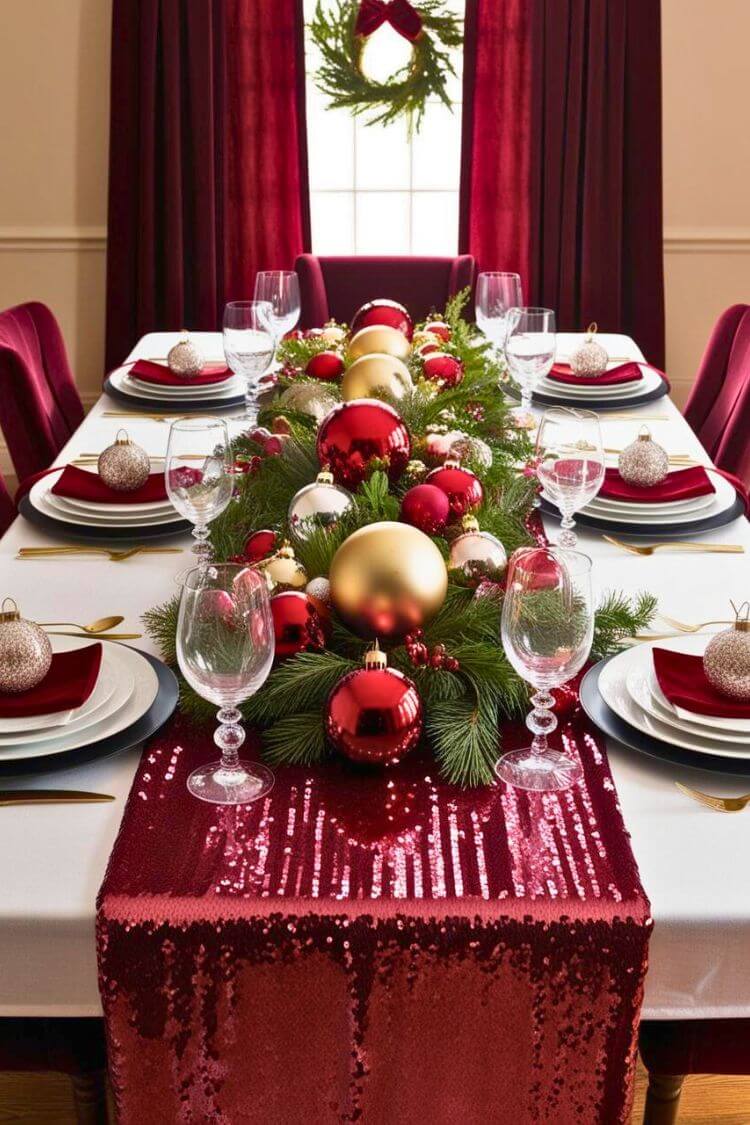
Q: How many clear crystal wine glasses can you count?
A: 8